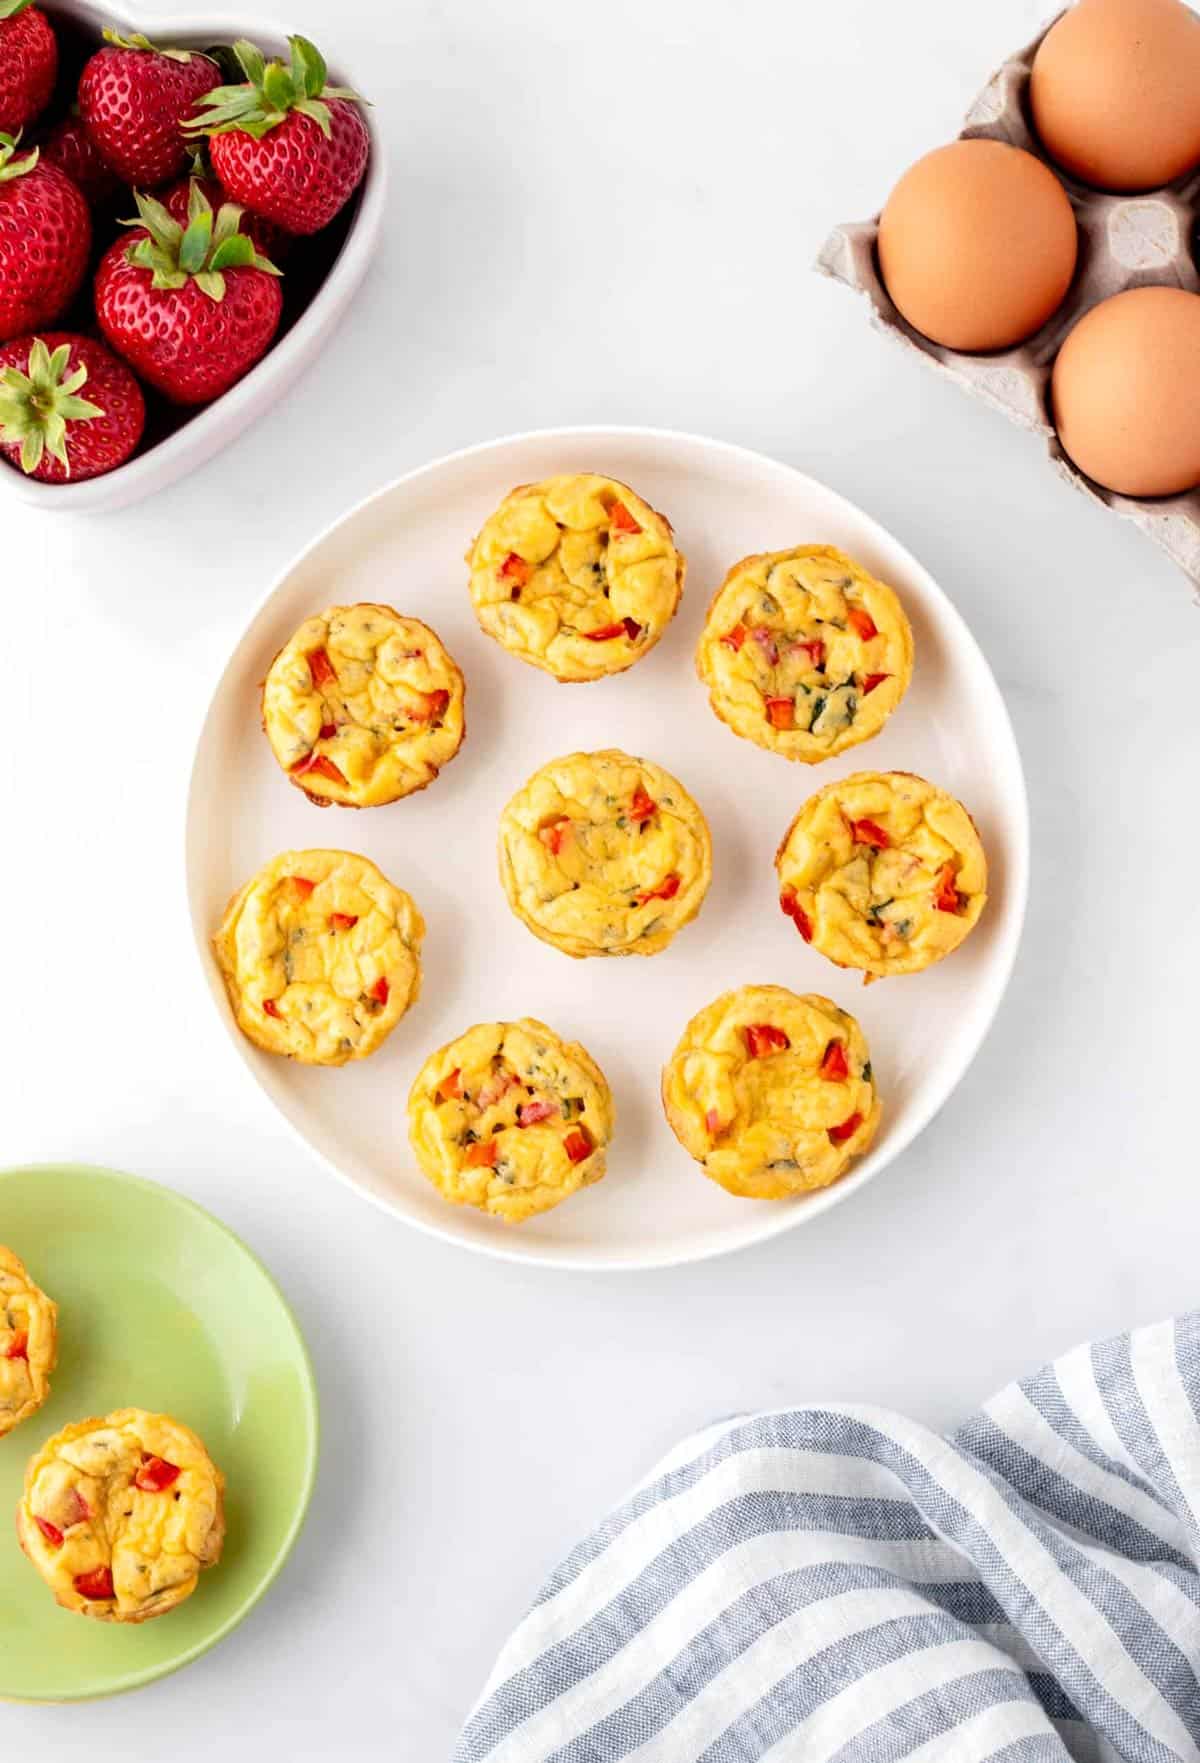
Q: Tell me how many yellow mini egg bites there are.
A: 10